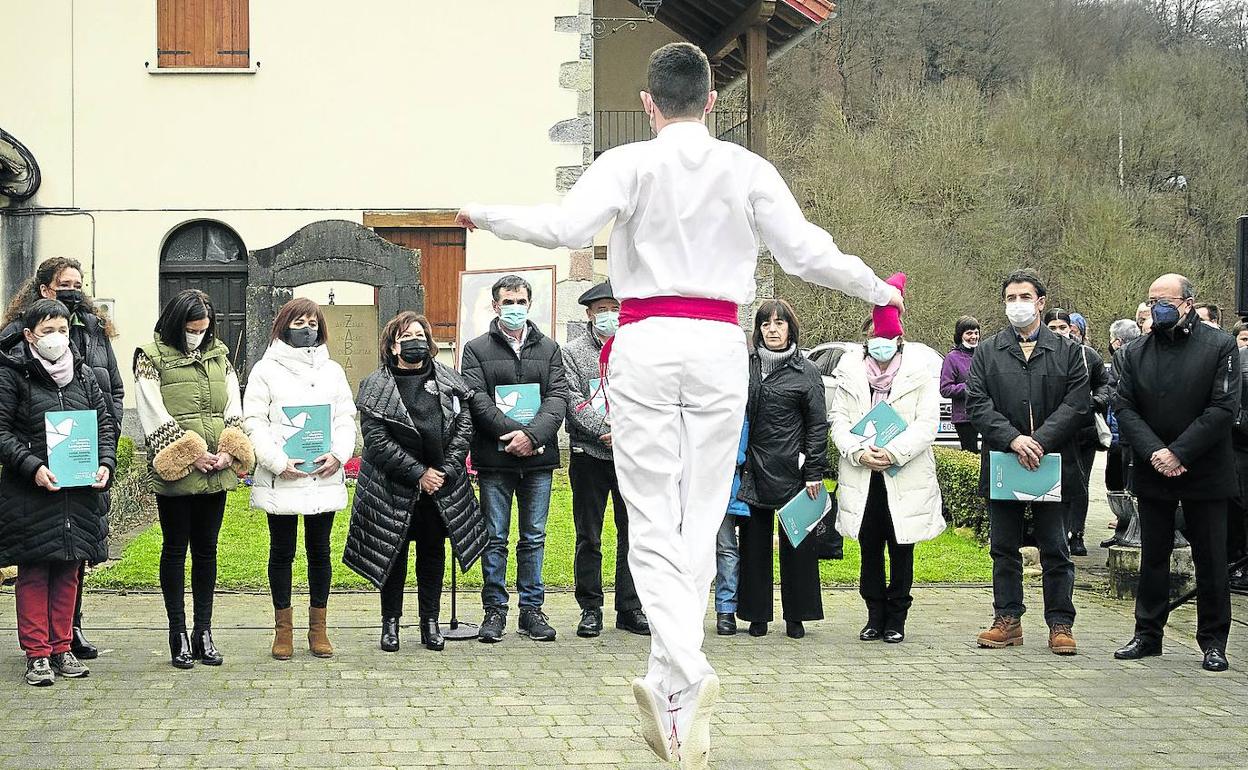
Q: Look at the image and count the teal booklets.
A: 7